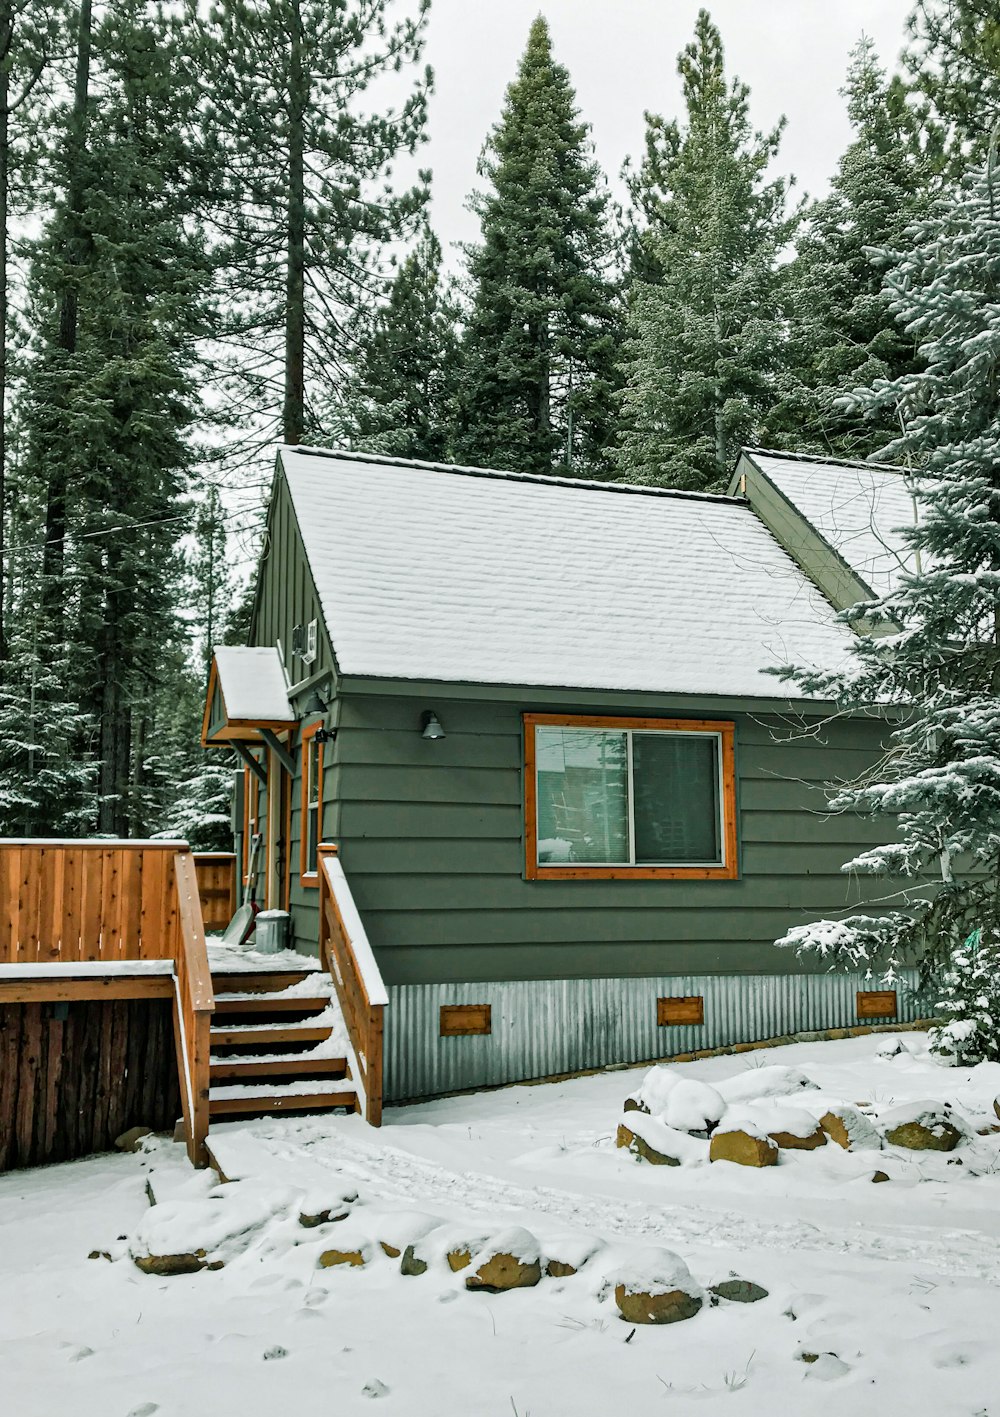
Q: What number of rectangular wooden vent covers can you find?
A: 3